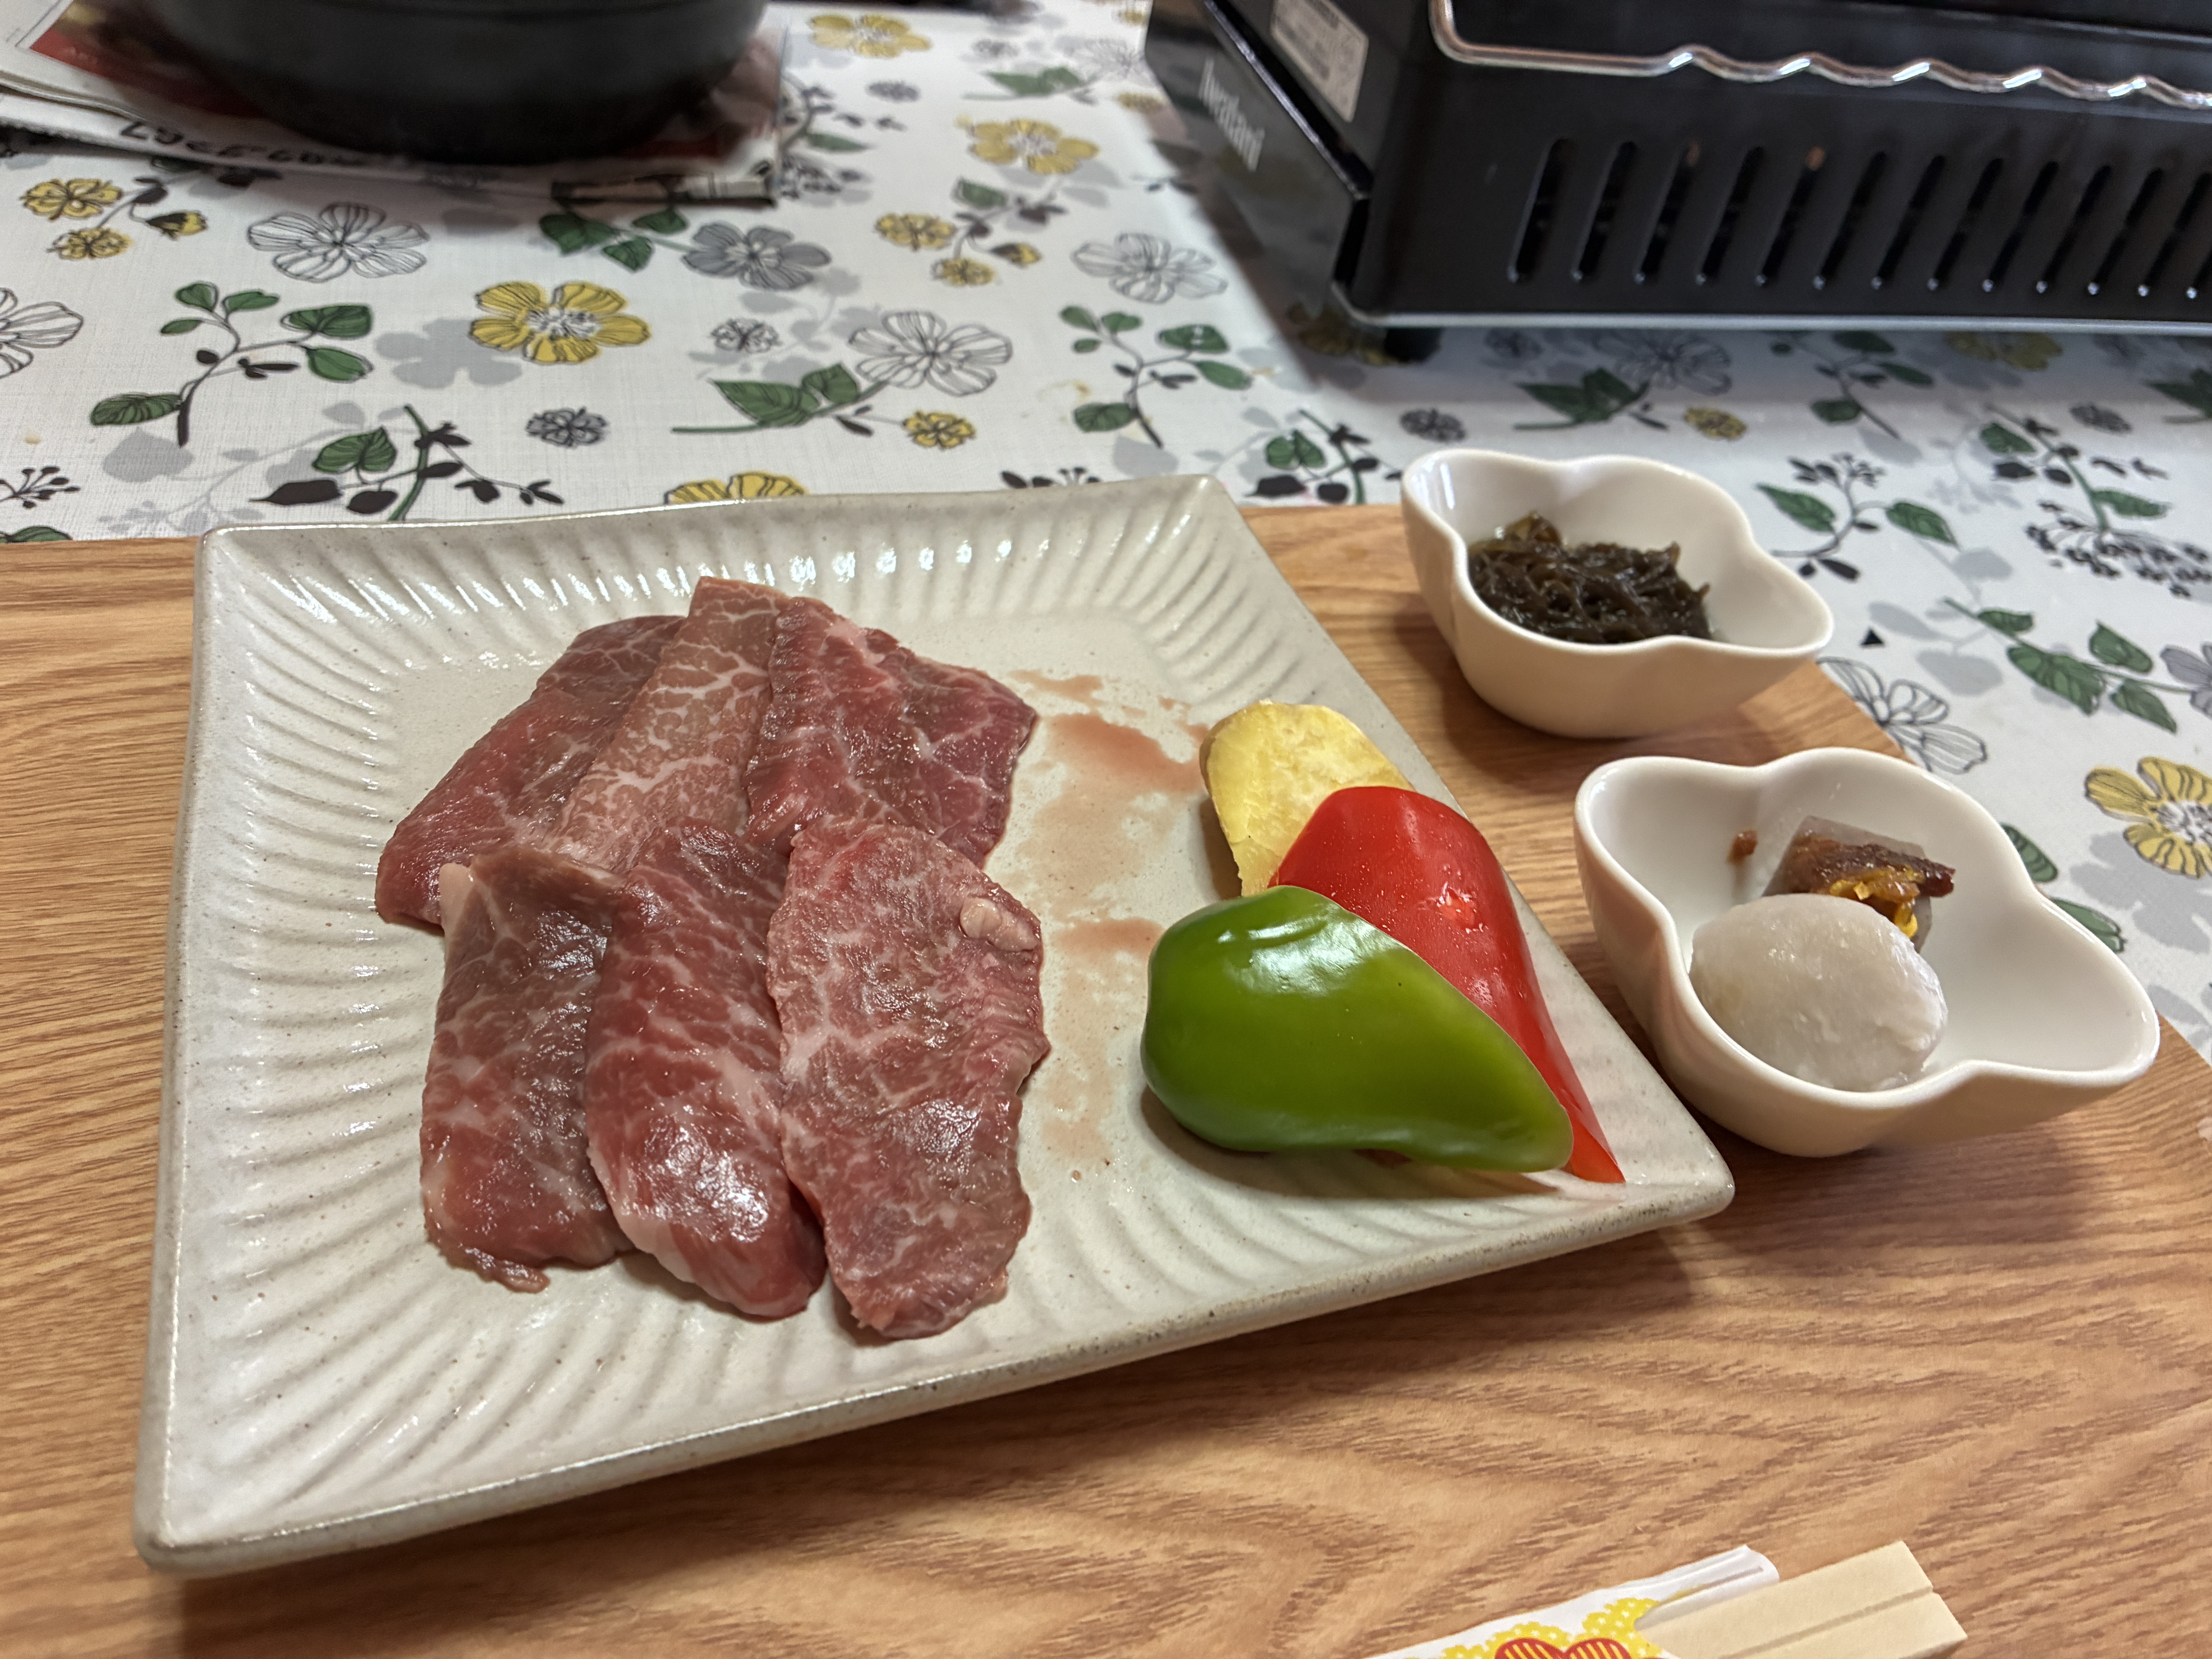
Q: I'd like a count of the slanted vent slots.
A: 13